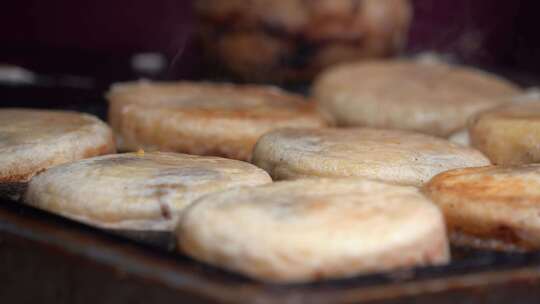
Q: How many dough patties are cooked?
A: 8